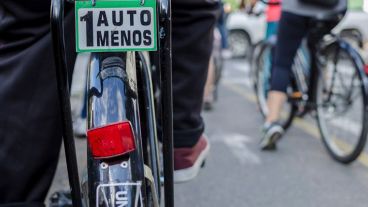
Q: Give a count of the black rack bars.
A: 2